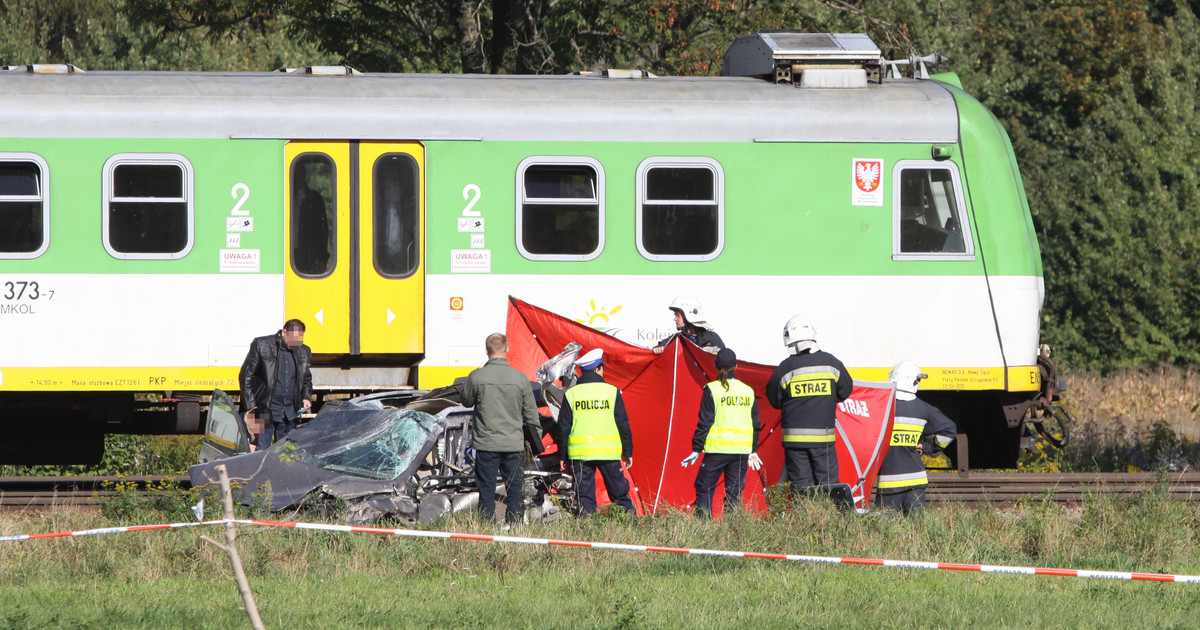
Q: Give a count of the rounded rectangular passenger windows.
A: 4